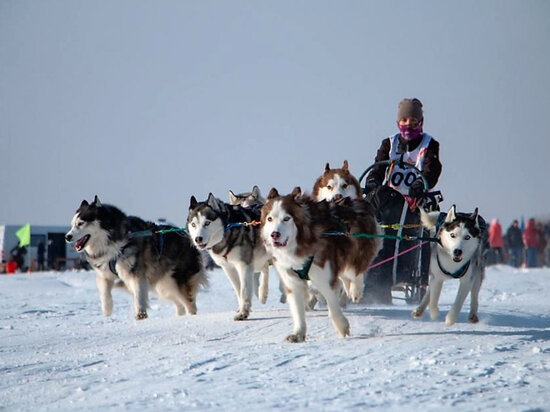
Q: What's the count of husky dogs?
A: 6